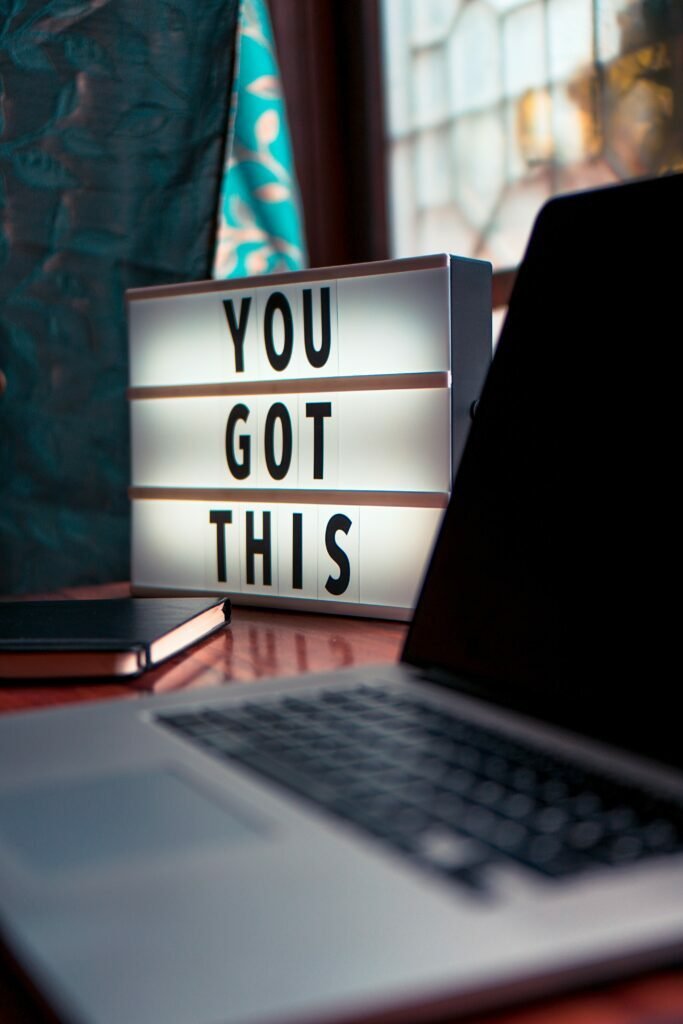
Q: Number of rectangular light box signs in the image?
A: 1